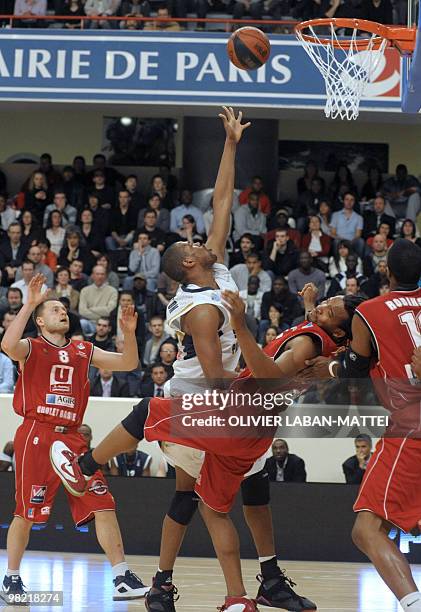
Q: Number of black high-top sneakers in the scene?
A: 2